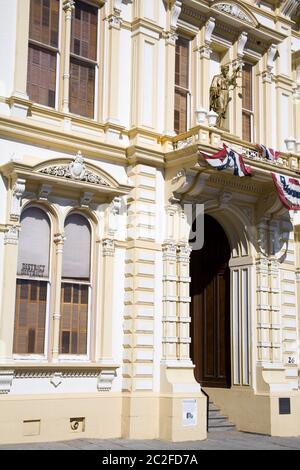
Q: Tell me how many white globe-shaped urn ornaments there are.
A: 4